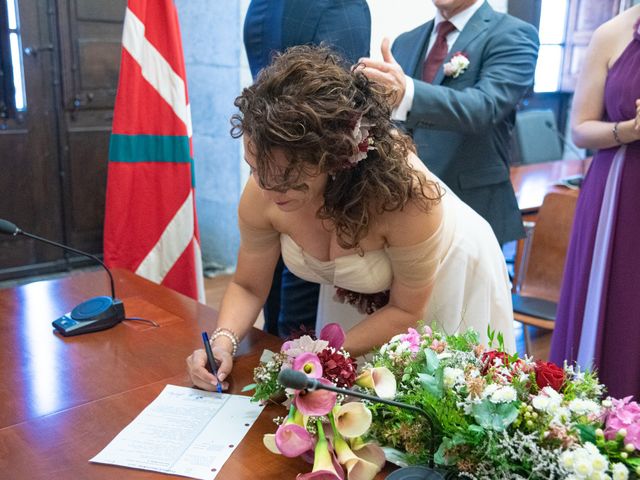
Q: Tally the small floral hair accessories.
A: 1